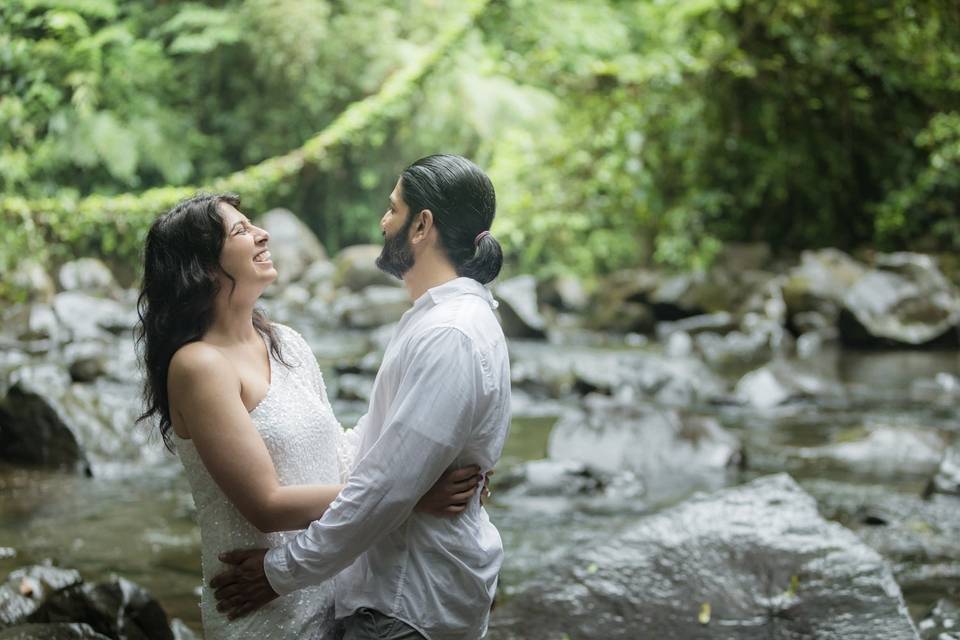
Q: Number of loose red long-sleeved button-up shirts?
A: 0